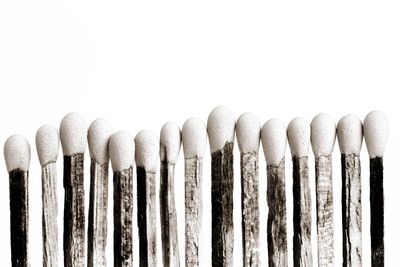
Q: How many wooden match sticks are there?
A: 15